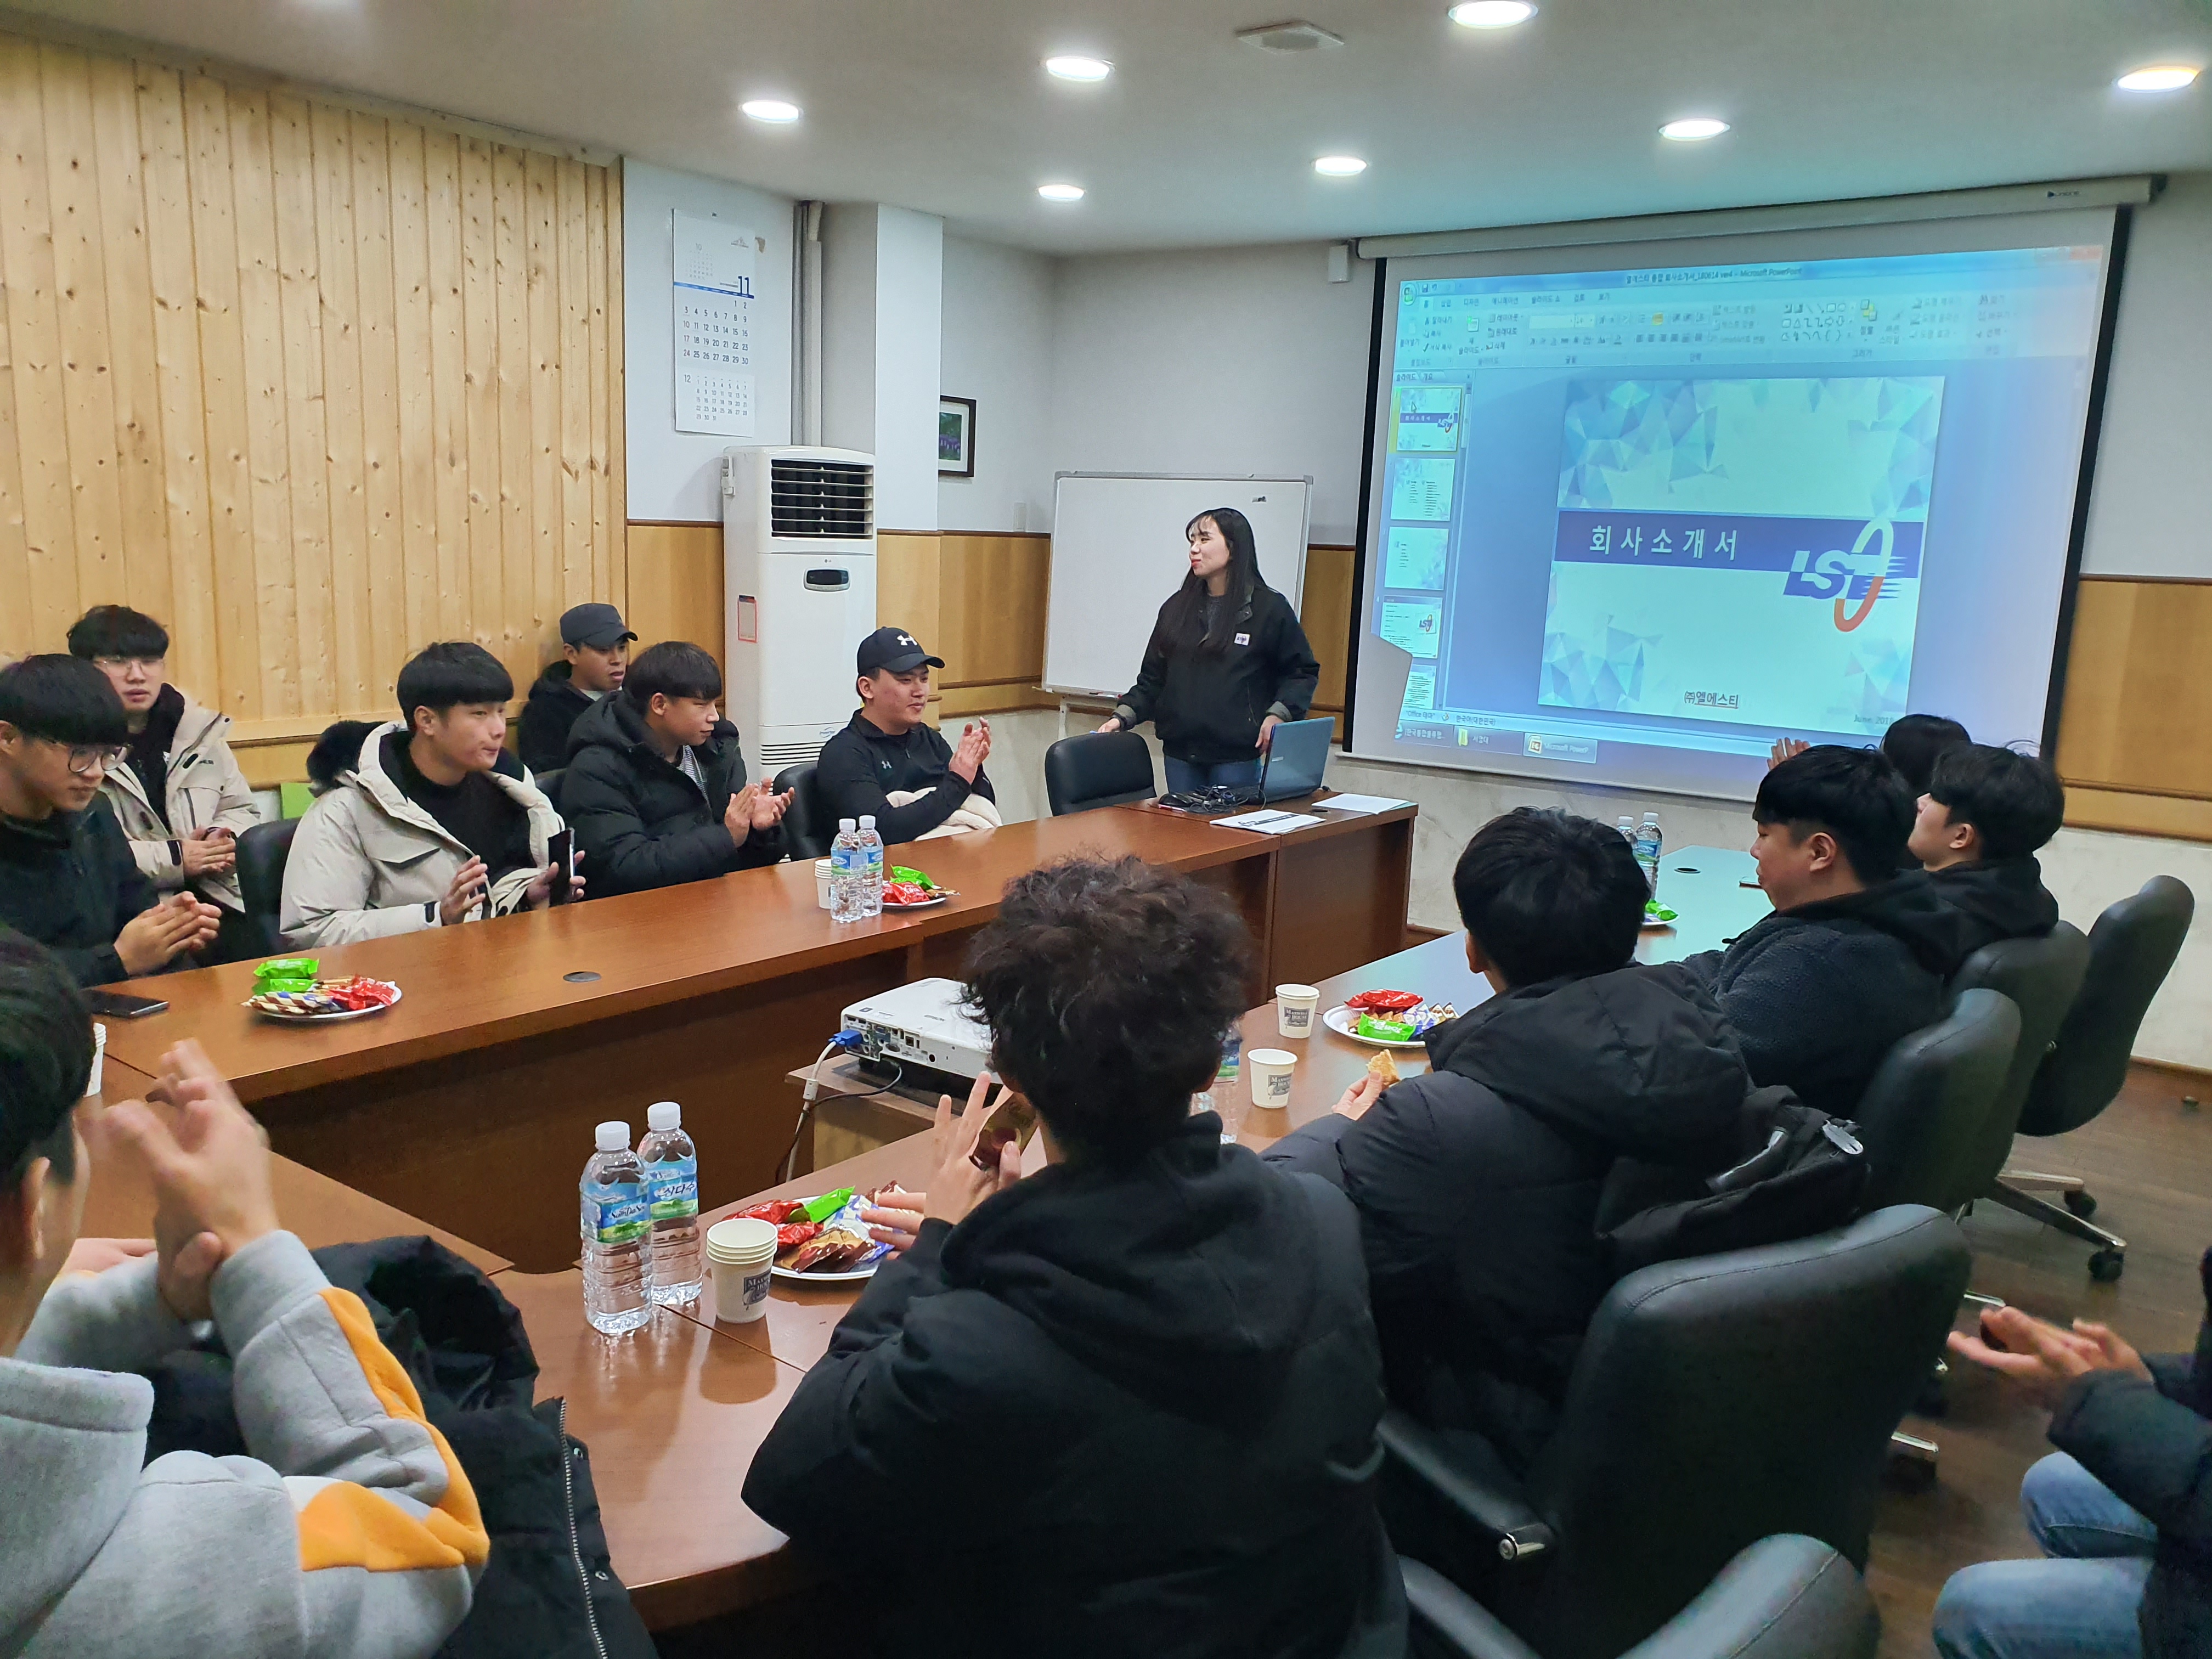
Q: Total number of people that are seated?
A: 13